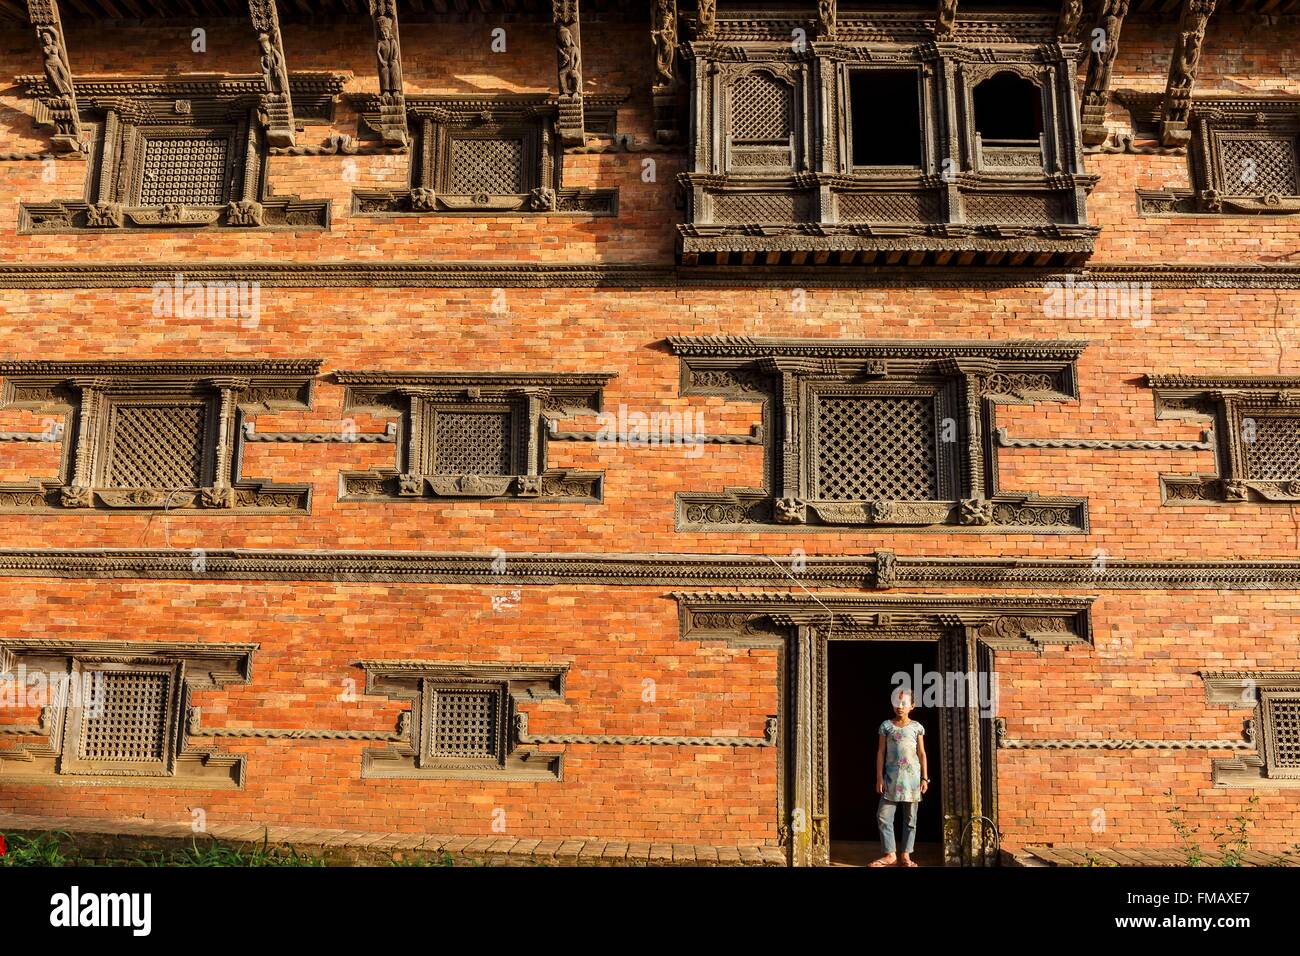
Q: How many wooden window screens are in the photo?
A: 11